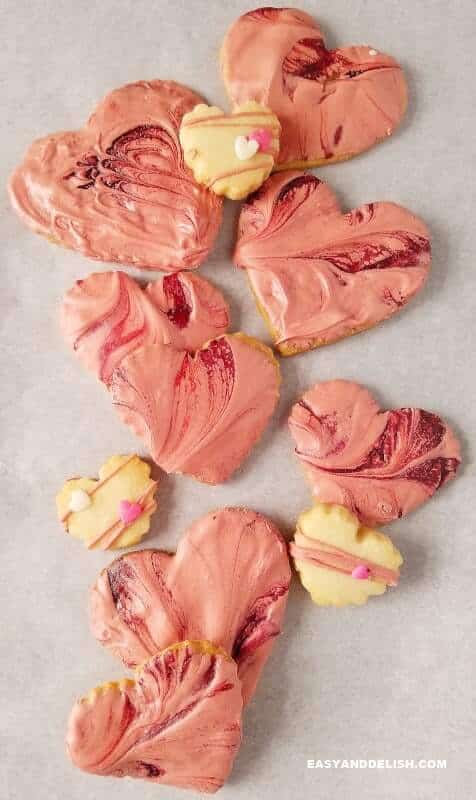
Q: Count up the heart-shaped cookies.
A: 11